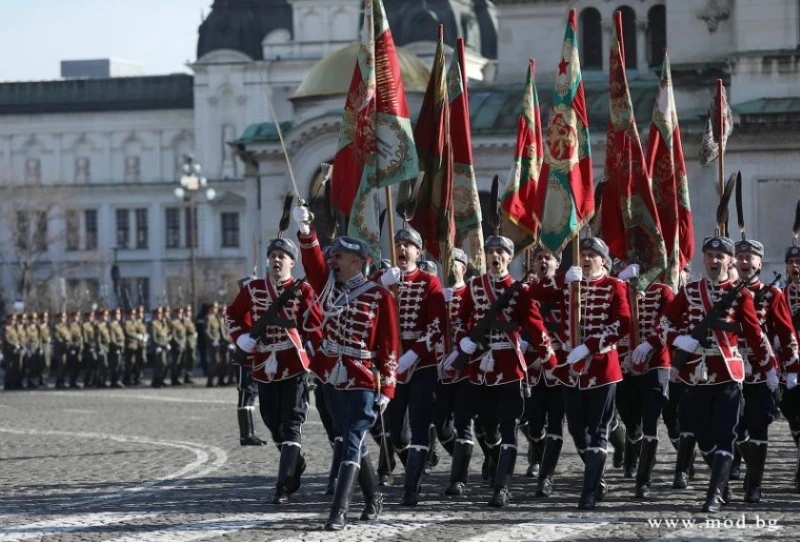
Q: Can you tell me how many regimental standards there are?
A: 8